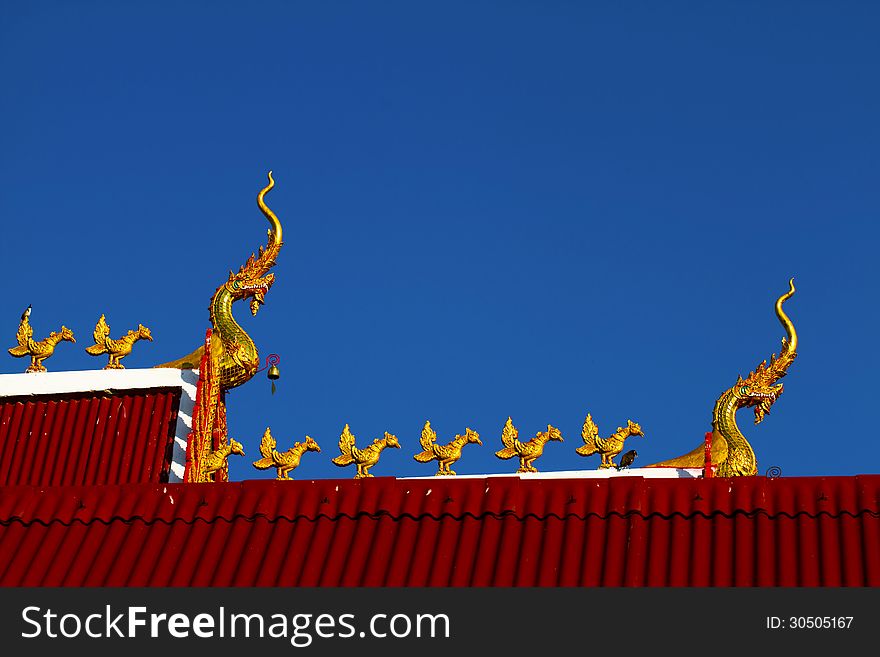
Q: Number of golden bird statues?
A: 8